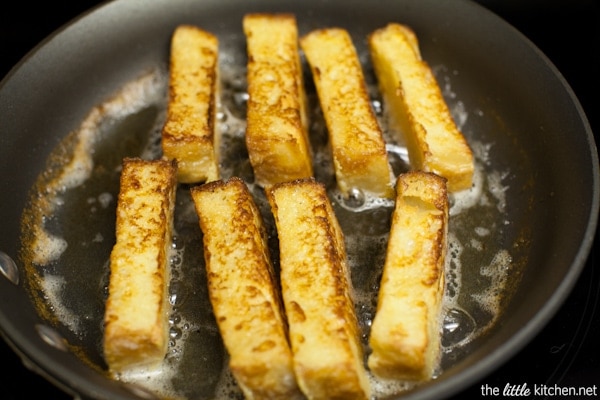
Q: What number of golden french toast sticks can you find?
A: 8